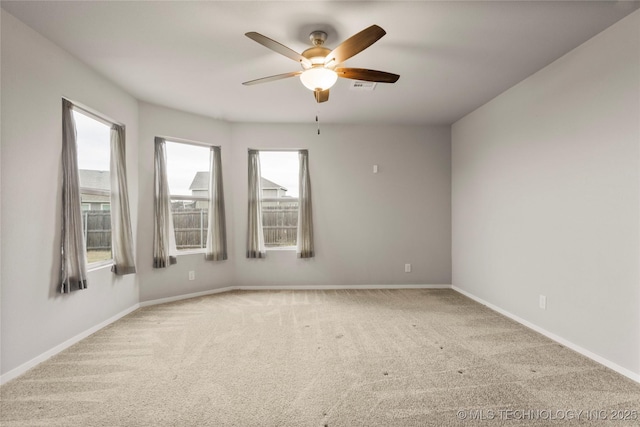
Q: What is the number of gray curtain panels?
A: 6